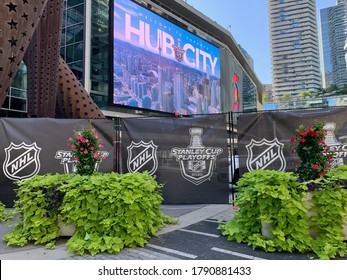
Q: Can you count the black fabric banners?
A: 3